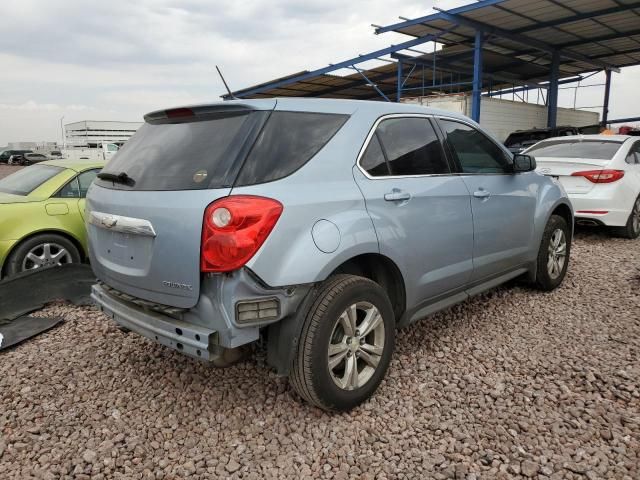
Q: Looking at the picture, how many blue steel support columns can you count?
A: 4